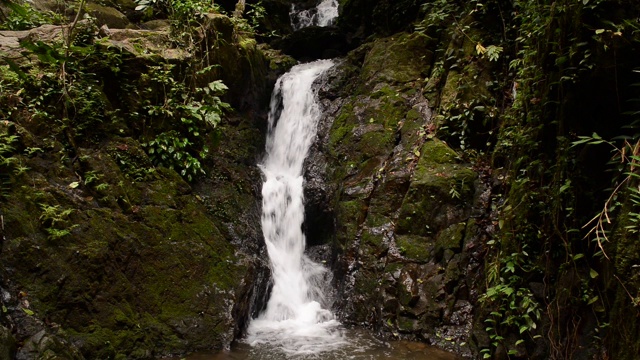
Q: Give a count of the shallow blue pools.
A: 0